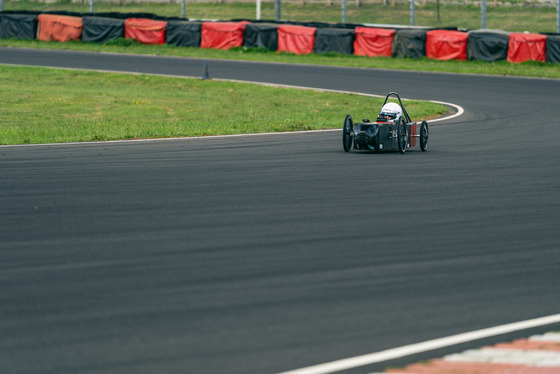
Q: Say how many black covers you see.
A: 8